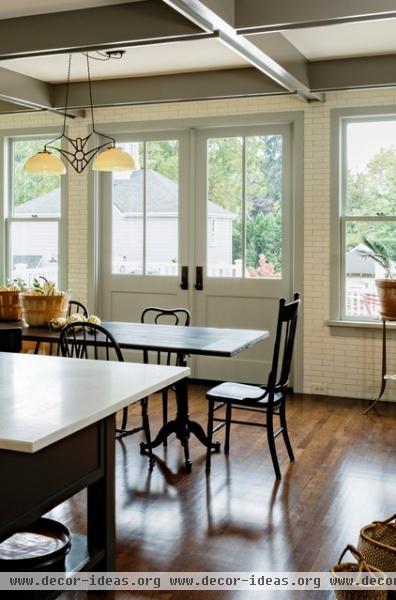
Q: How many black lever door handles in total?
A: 2